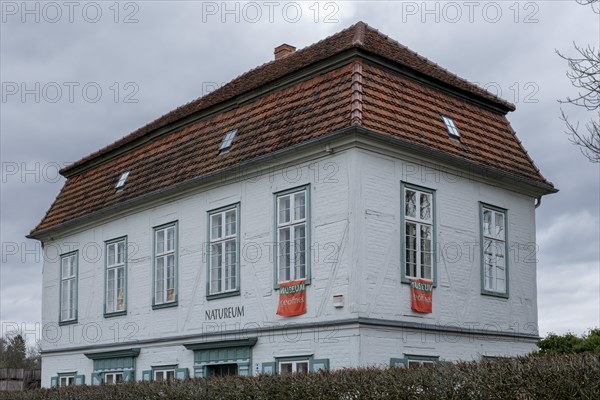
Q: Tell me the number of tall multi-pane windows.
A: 7